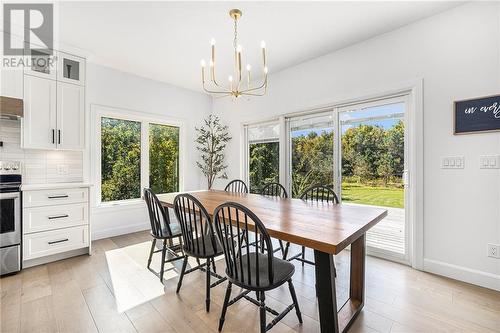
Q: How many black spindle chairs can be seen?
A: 6